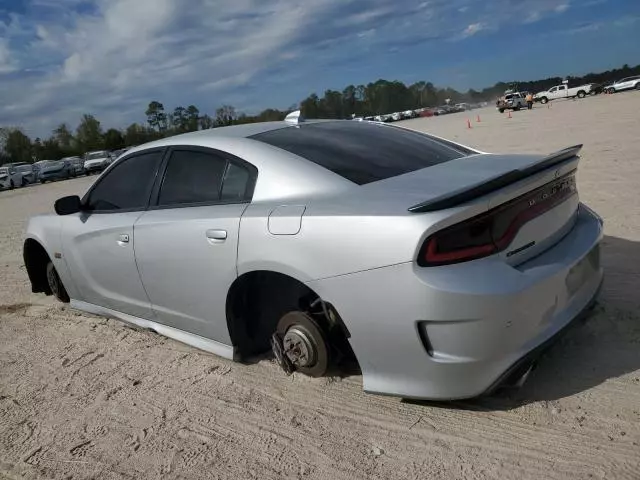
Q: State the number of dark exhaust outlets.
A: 1